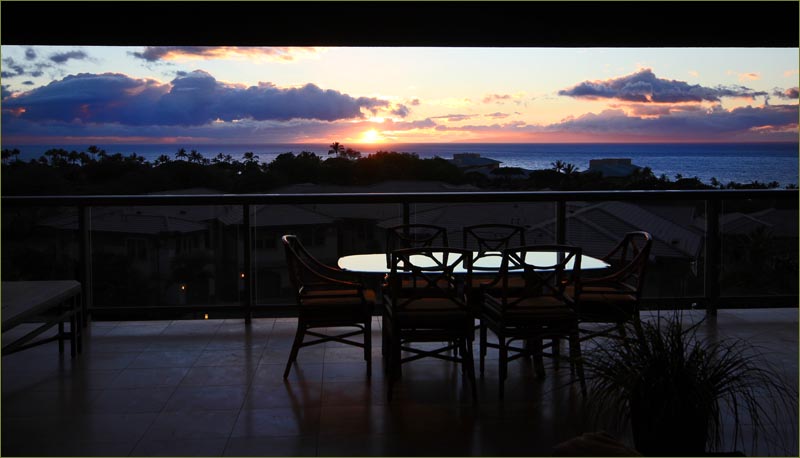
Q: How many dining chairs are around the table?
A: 6